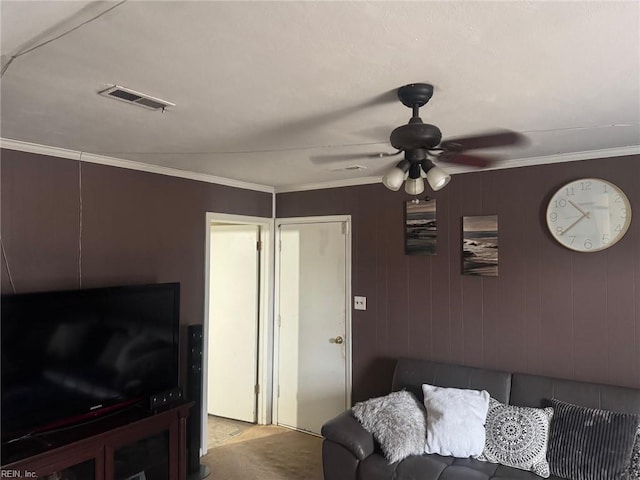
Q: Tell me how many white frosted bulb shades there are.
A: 3